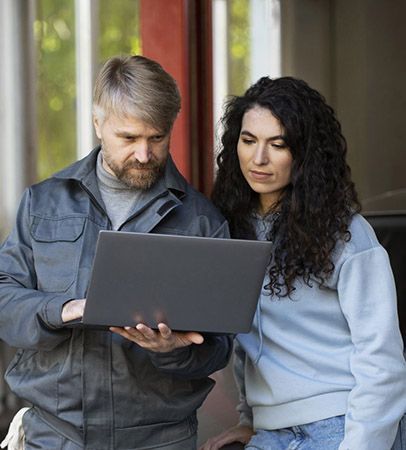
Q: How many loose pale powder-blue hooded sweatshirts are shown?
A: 1